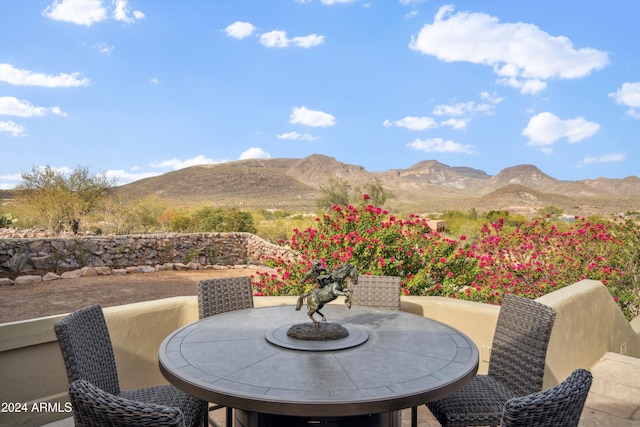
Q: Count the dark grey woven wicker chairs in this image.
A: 6